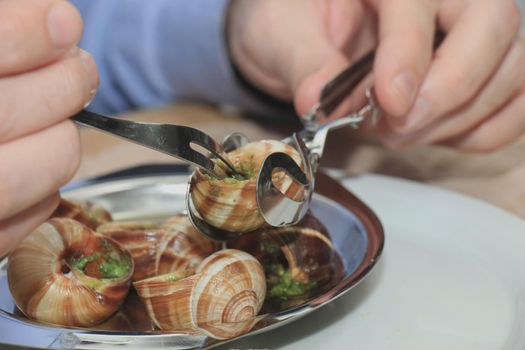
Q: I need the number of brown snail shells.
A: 6